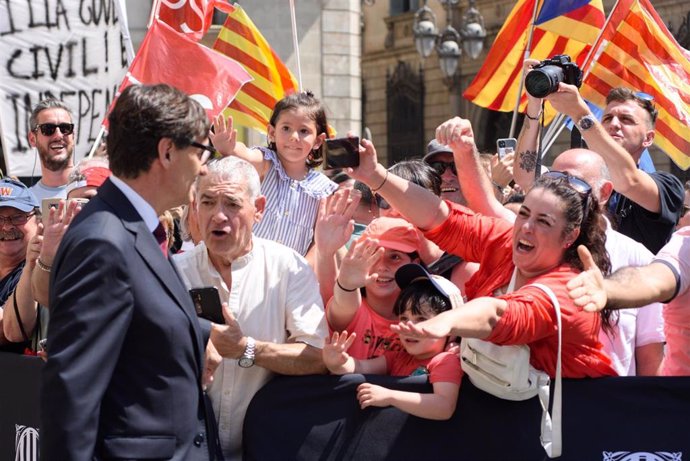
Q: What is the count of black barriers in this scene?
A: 2